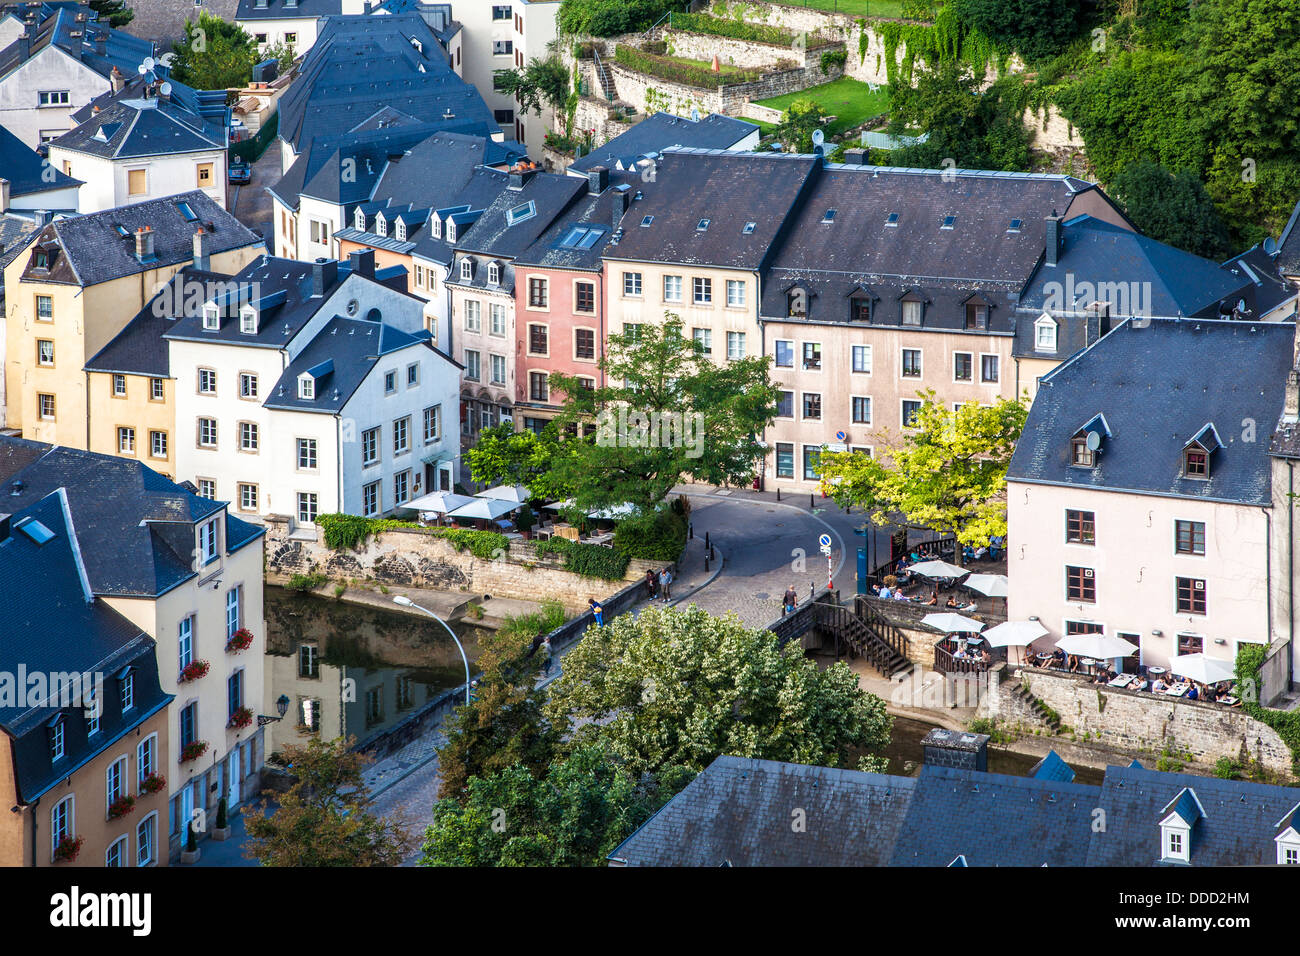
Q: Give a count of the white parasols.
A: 11